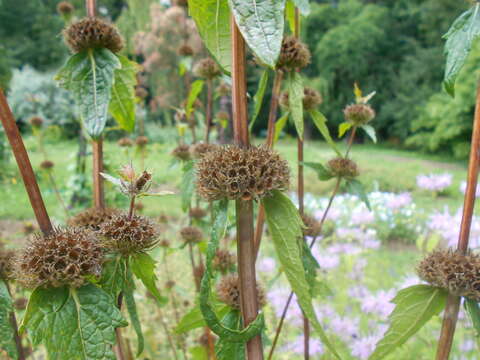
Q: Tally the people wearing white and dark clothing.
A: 0